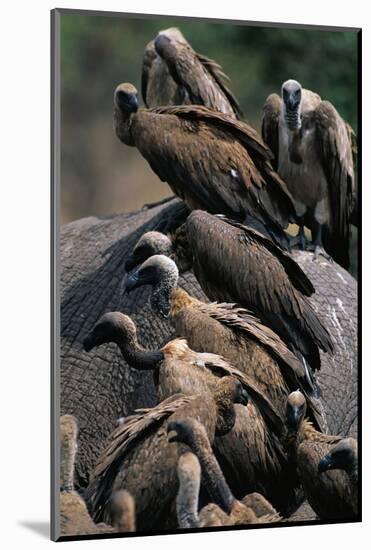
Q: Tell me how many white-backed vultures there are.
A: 13